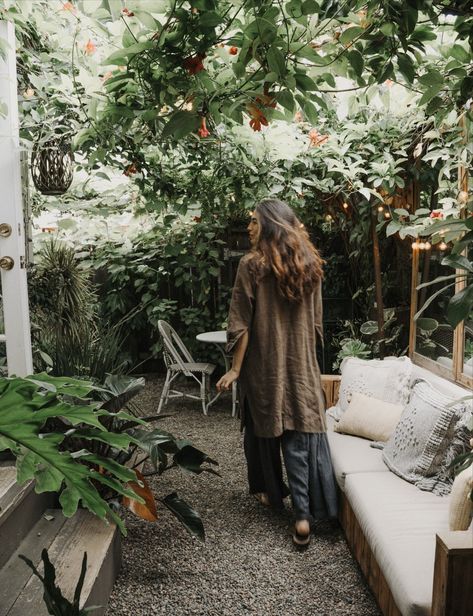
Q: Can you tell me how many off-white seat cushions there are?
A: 2